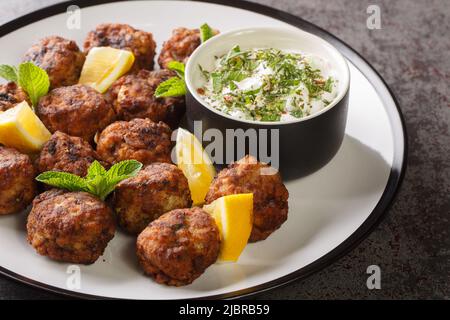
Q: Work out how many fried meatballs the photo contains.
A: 13